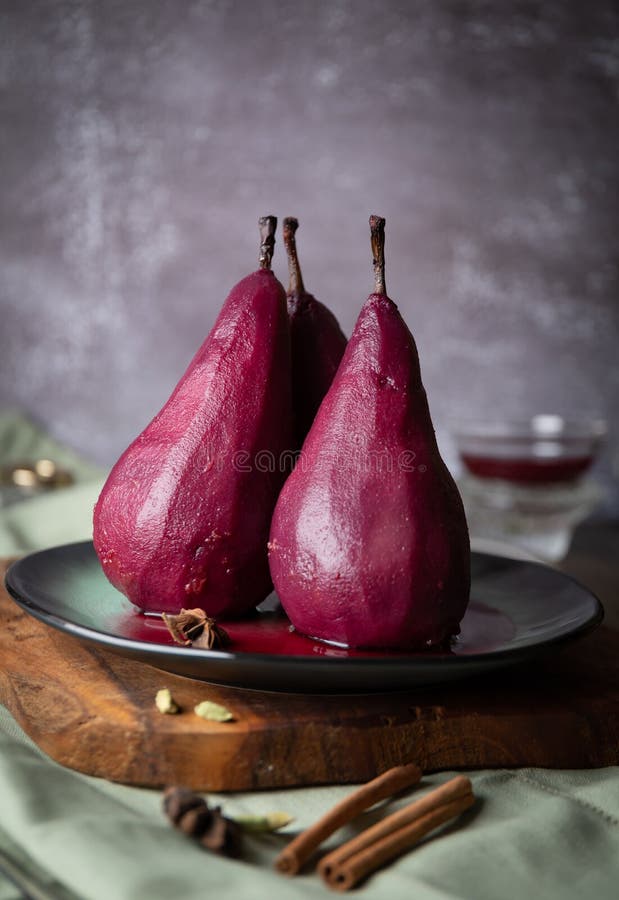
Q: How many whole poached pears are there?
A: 3